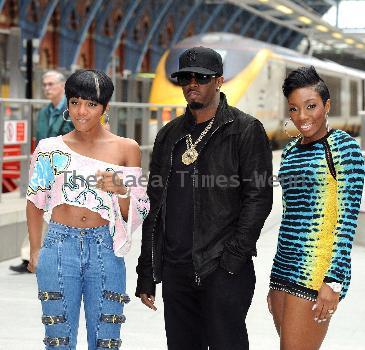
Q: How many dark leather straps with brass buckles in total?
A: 6